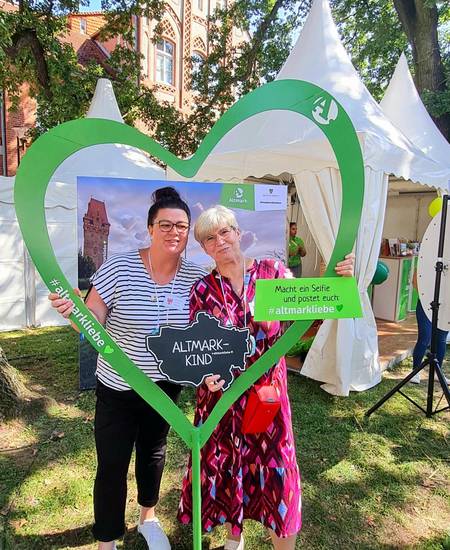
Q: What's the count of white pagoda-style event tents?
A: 3